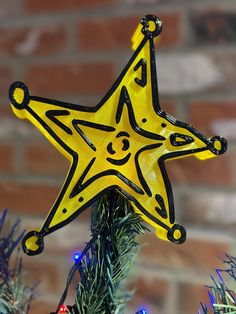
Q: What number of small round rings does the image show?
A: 5